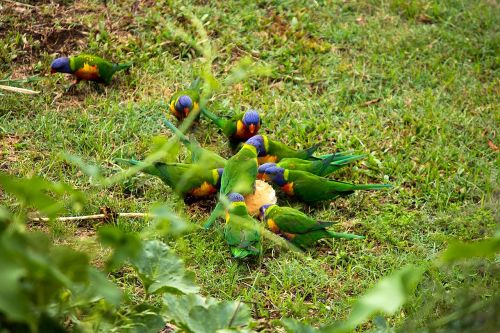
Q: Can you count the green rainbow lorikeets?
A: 11